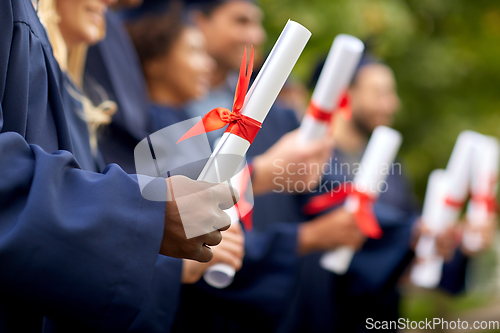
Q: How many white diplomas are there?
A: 7